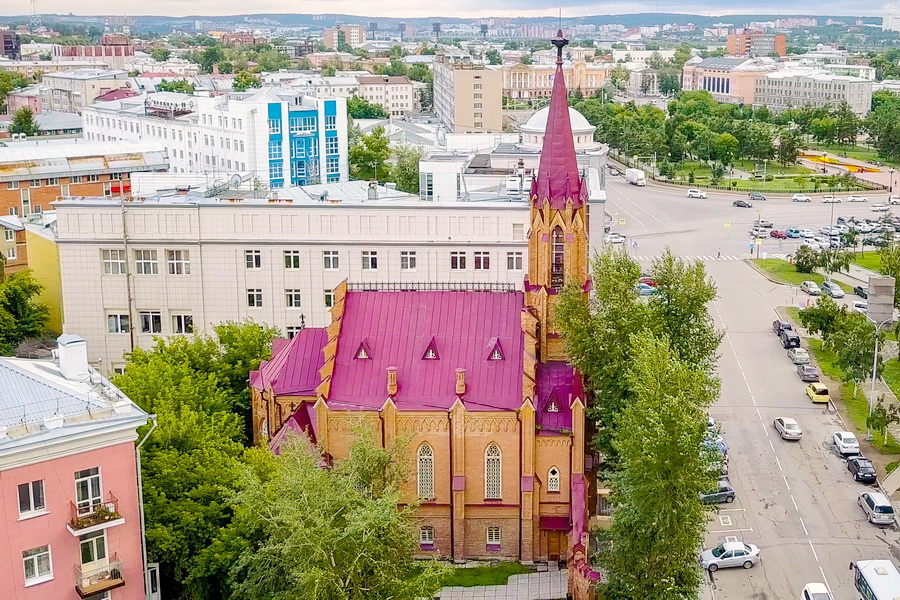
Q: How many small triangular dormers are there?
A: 4